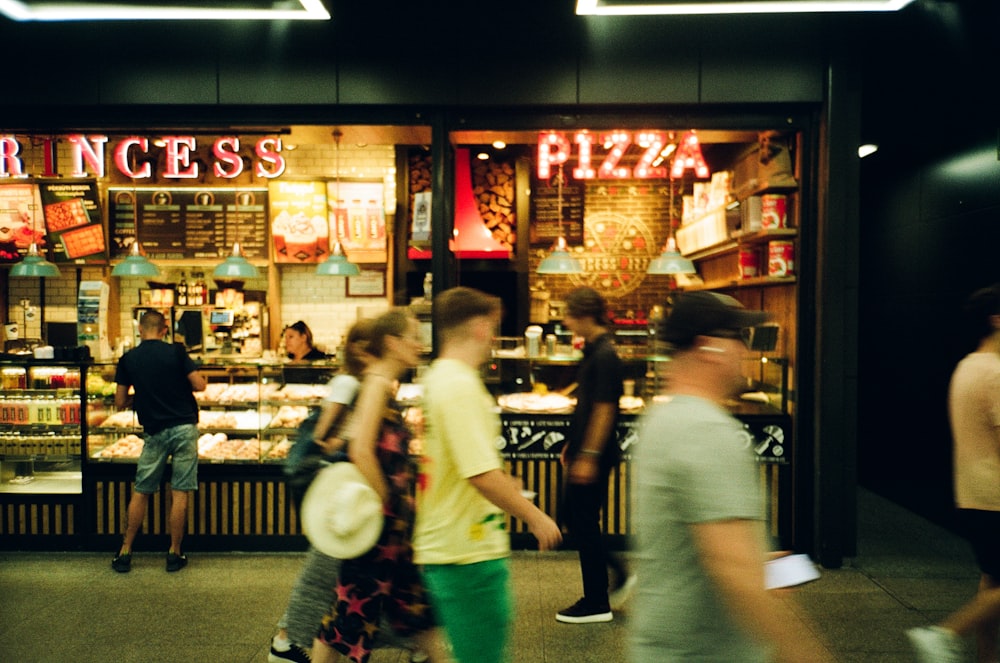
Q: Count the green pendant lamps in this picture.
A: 6